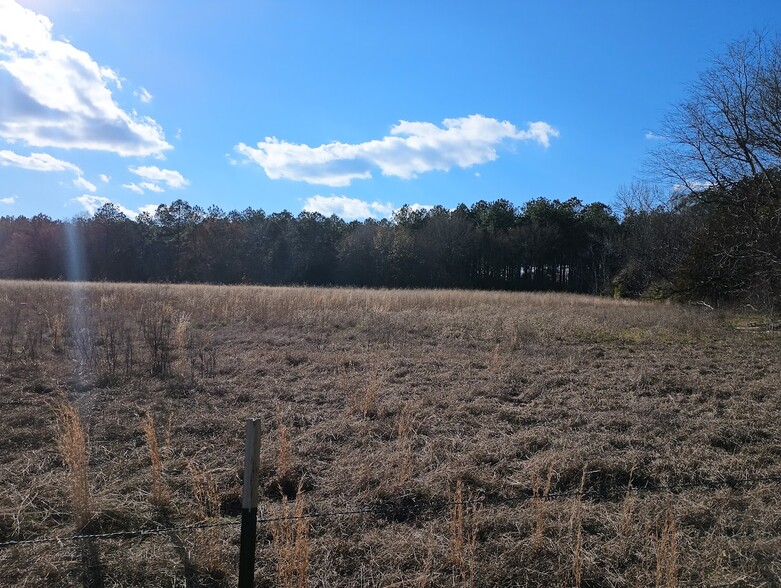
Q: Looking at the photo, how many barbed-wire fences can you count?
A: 1